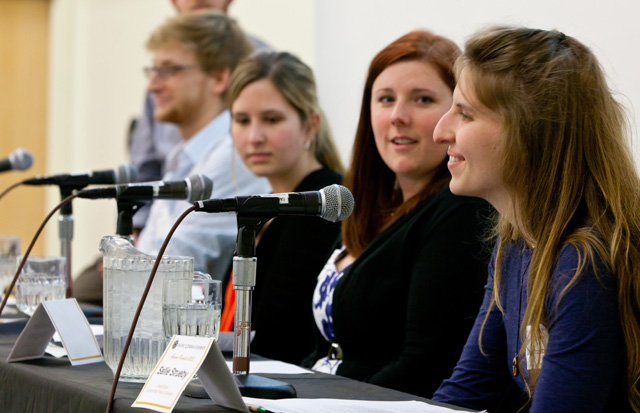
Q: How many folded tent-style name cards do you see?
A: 2